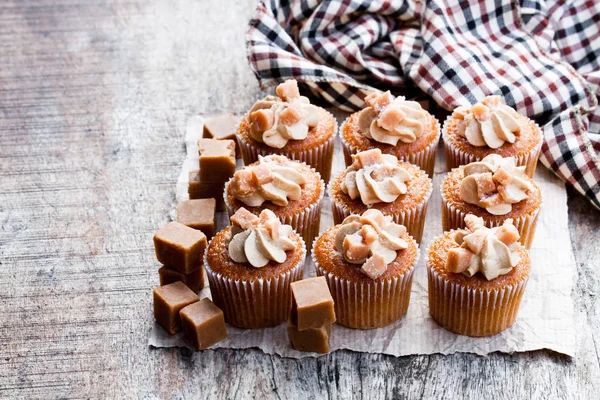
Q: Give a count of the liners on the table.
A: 9